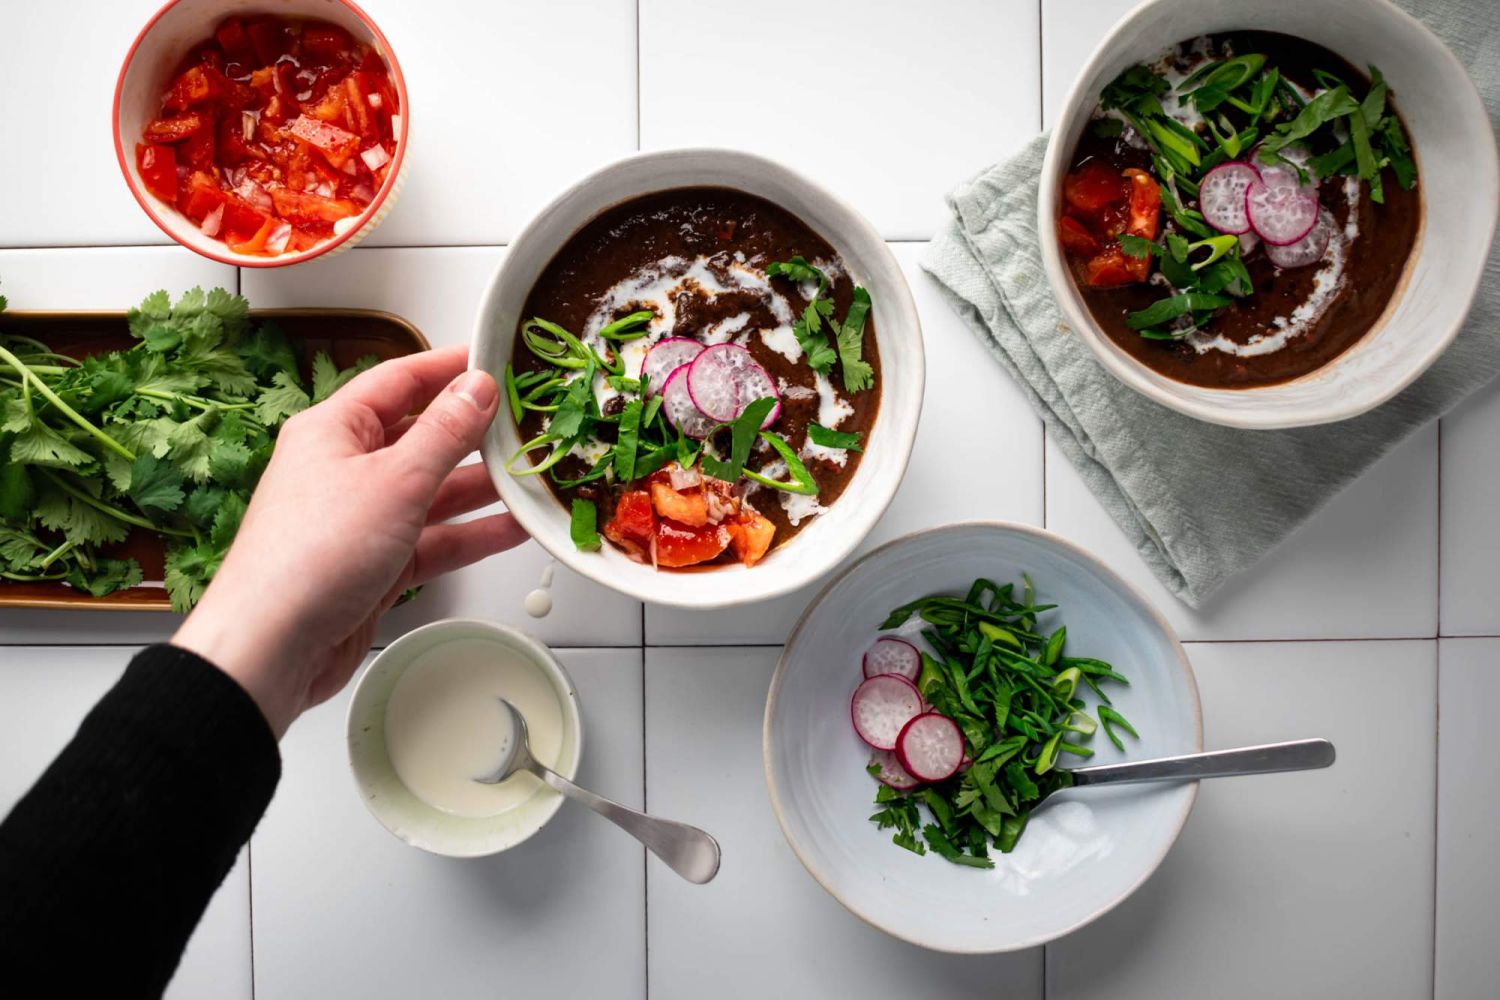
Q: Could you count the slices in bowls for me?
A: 12